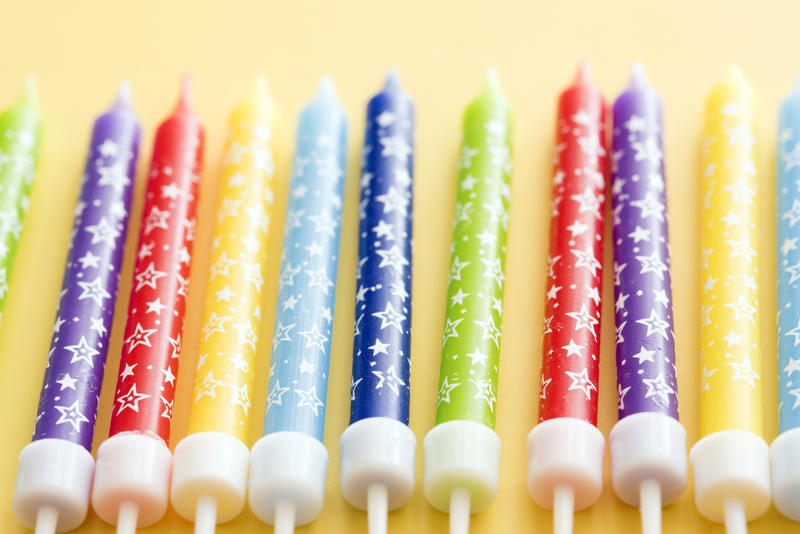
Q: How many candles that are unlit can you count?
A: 11